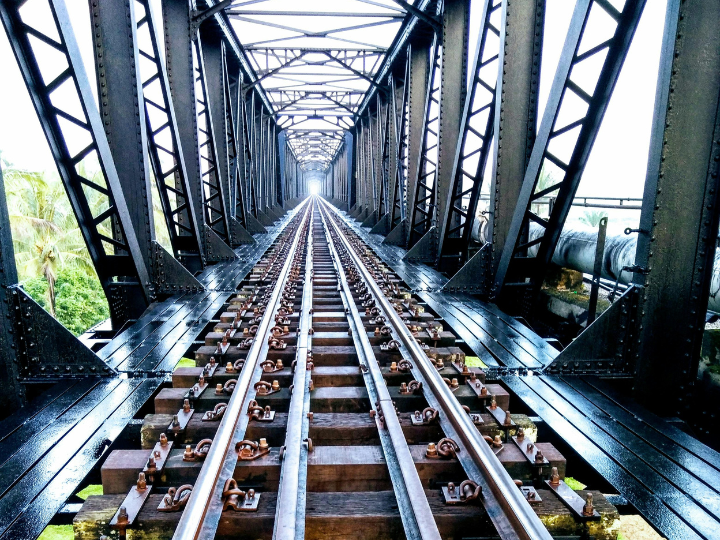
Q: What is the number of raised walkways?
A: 2